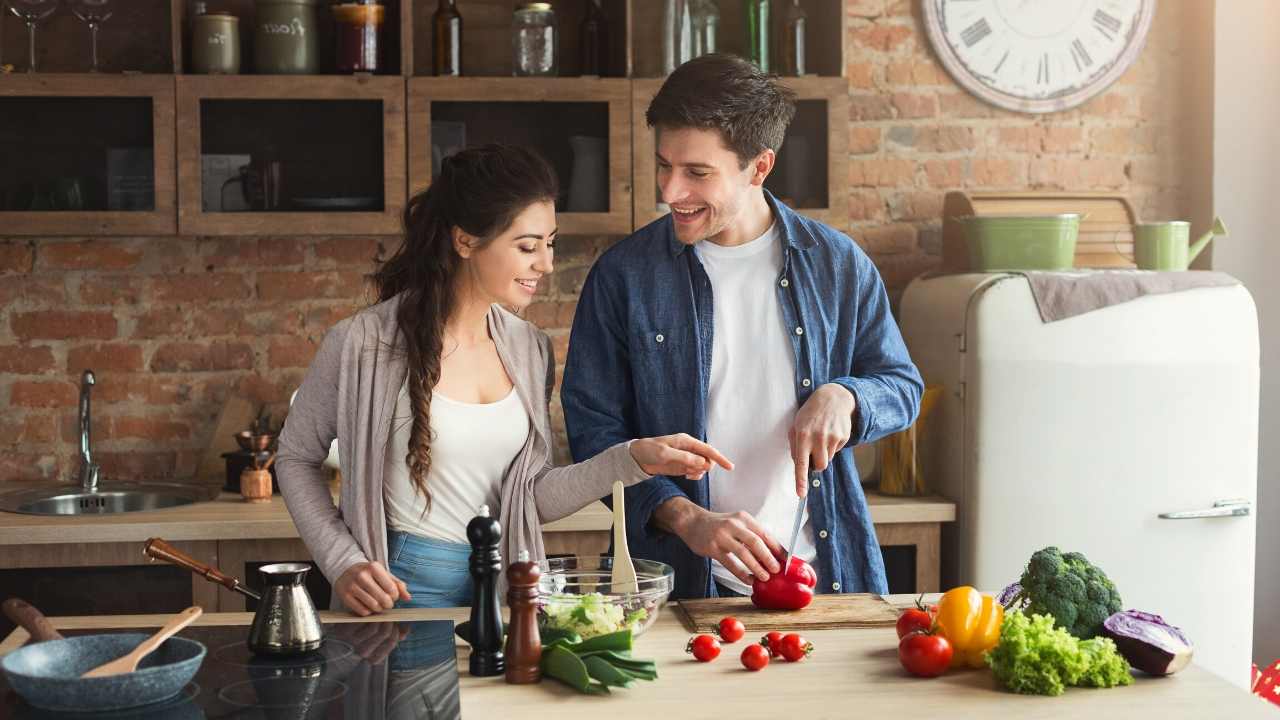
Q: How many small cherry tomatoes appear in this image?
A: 5